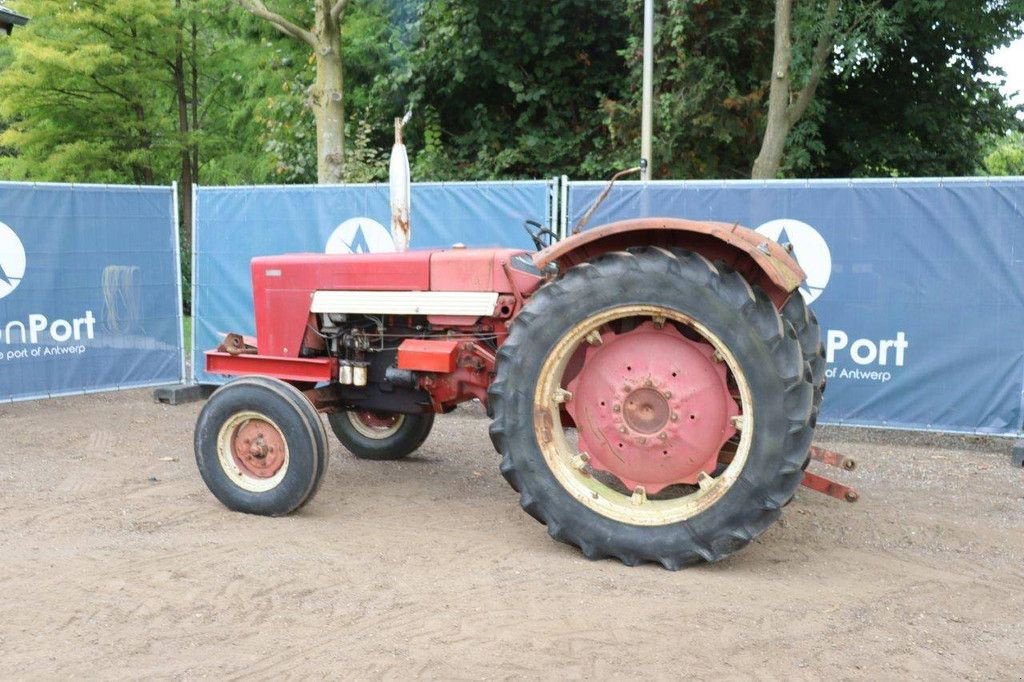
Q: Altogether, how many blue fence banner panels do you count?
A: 3